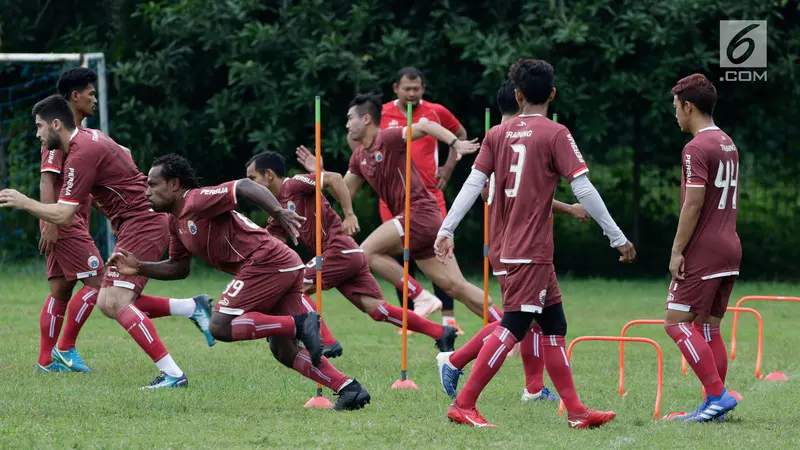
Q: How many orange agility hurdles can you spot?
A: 4